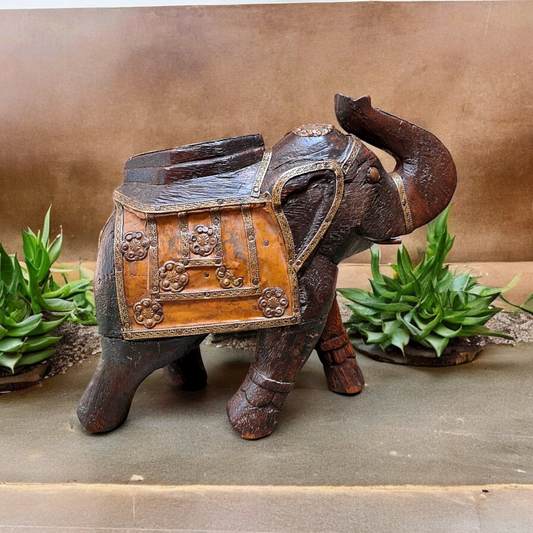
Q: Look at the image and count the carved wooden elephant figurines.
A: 1